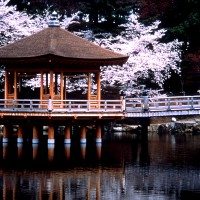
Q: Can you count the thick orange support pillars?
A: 7